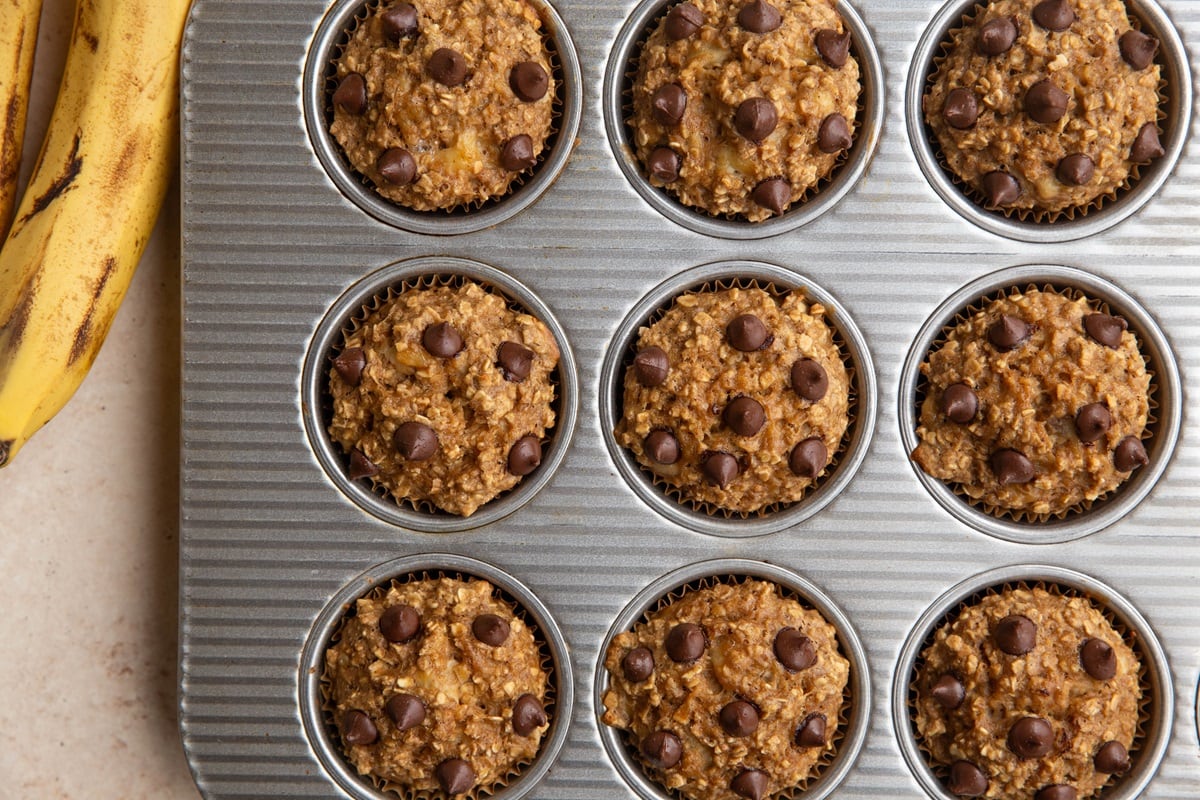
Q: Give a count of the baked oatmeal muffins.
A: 9